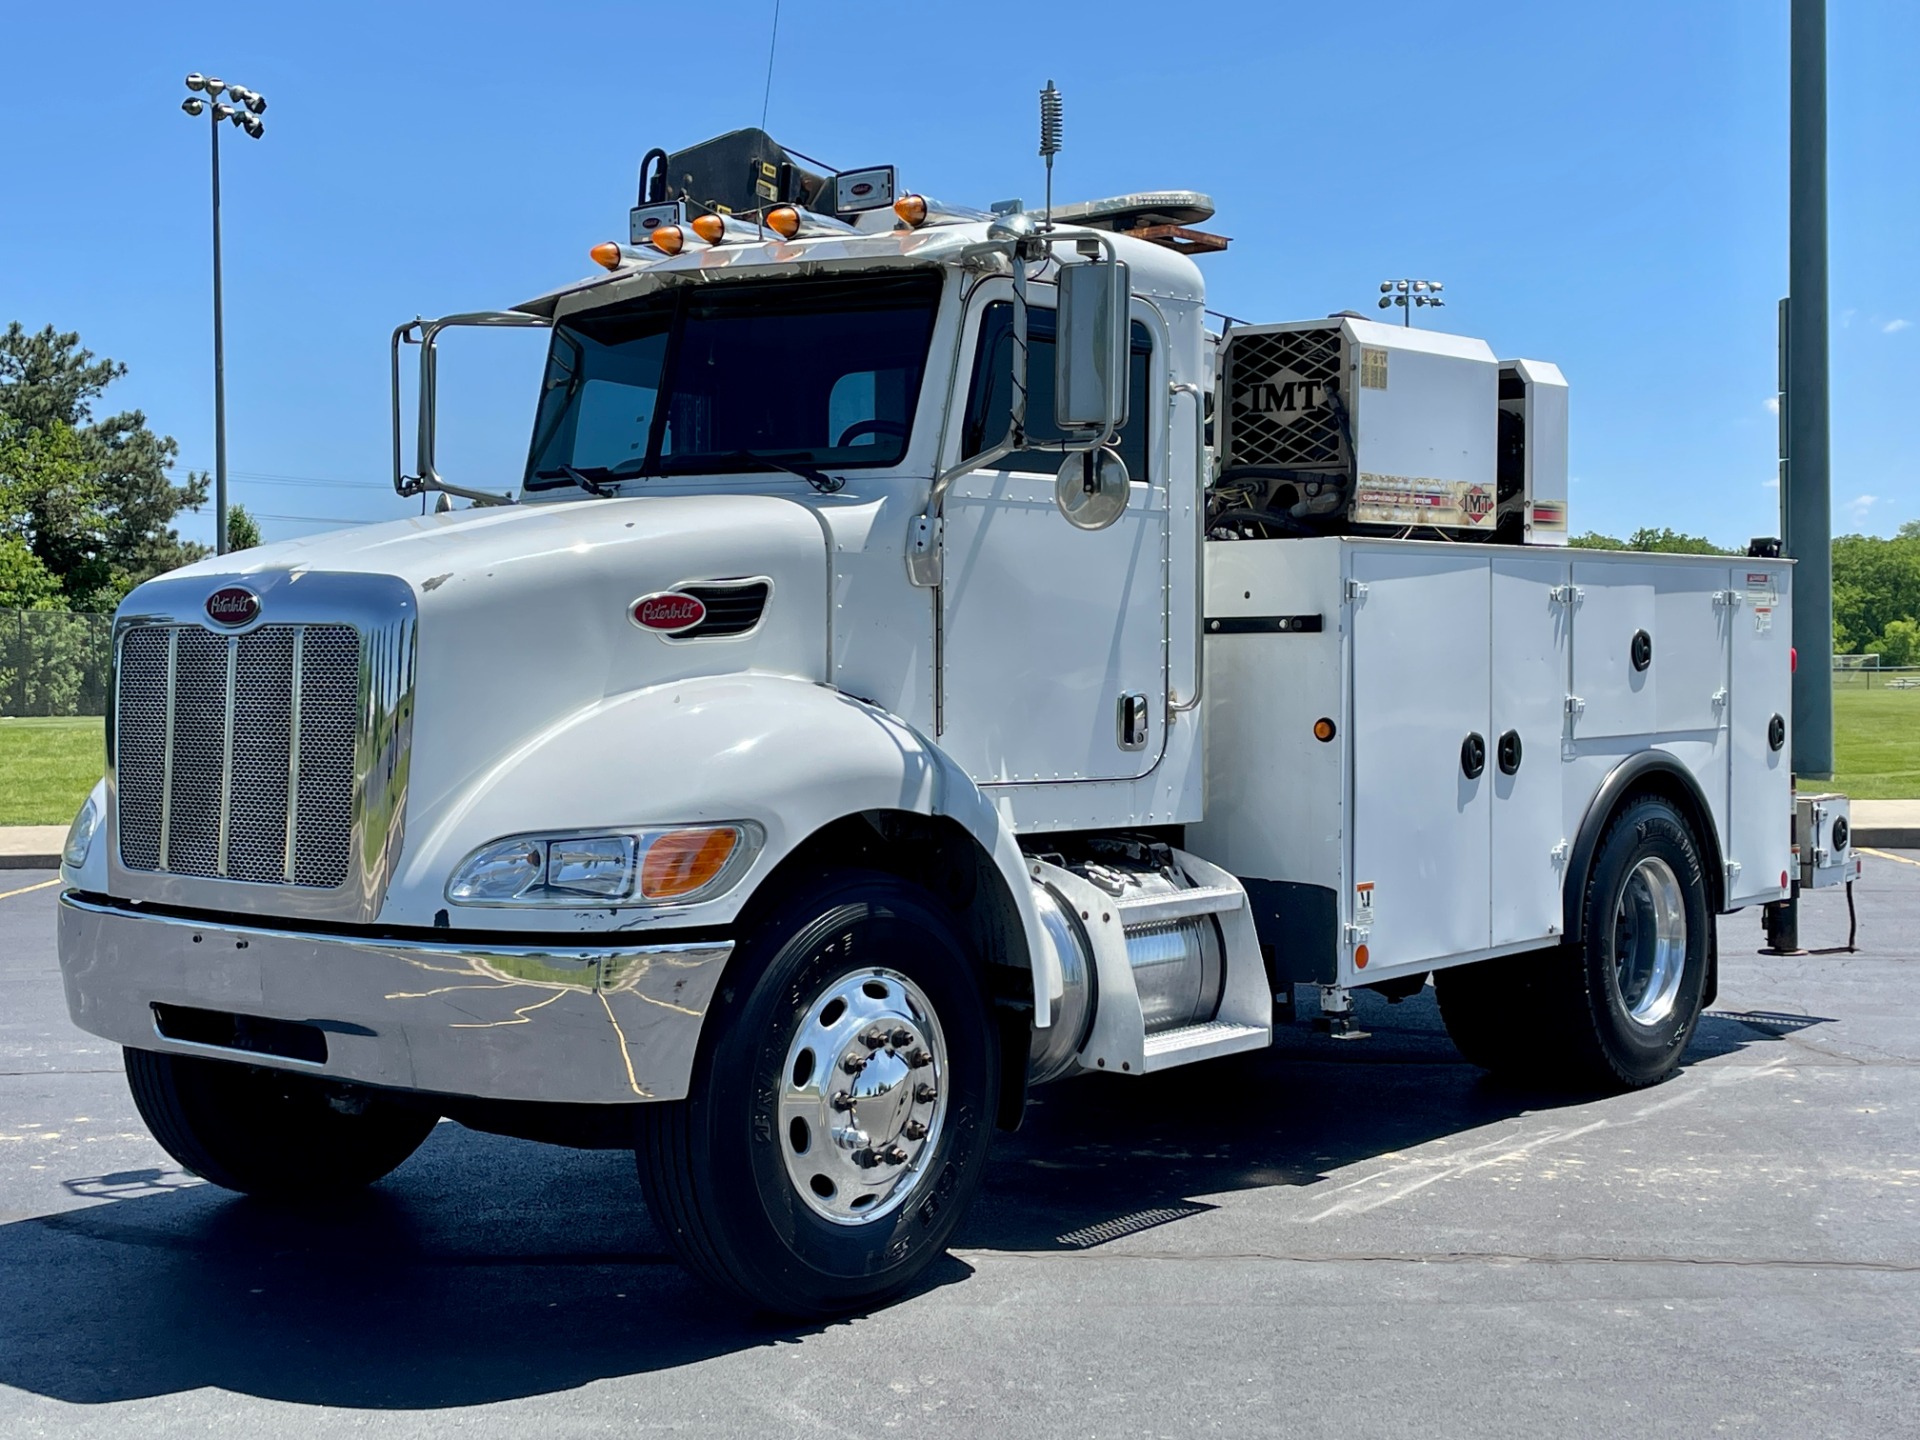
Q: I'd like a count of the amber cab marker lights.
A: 5